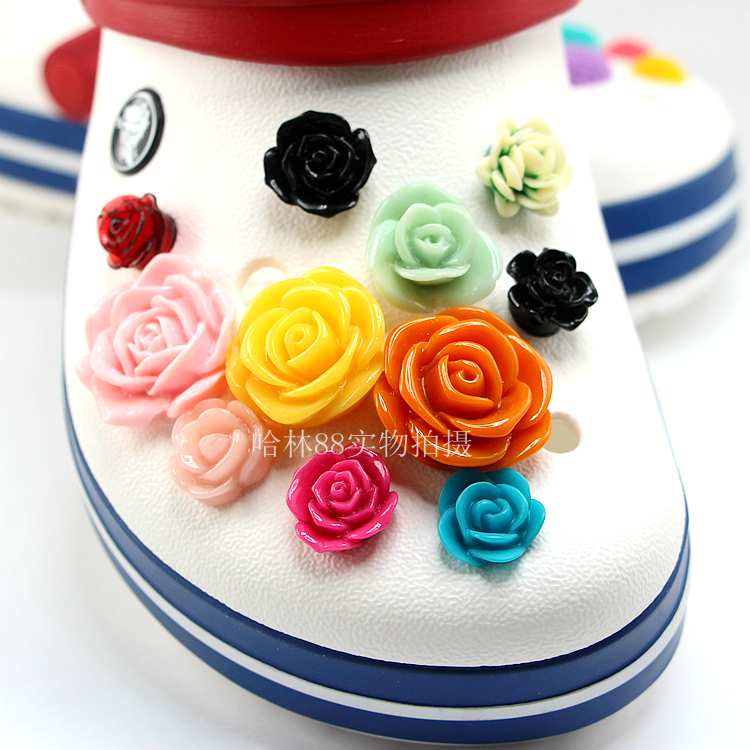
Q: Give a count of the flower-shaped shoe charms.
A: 11